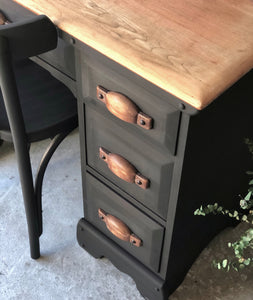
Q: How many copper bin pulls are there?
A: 3